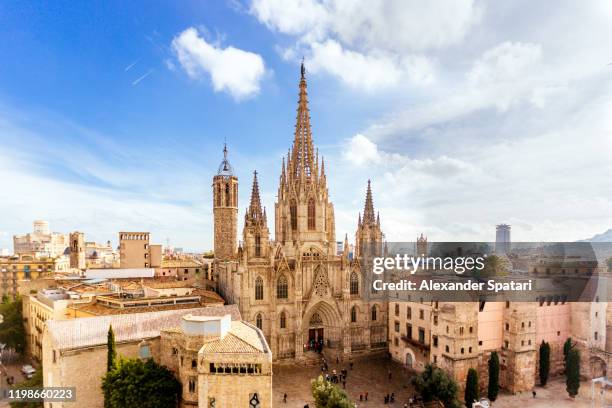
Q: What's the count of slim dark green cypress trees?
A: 6